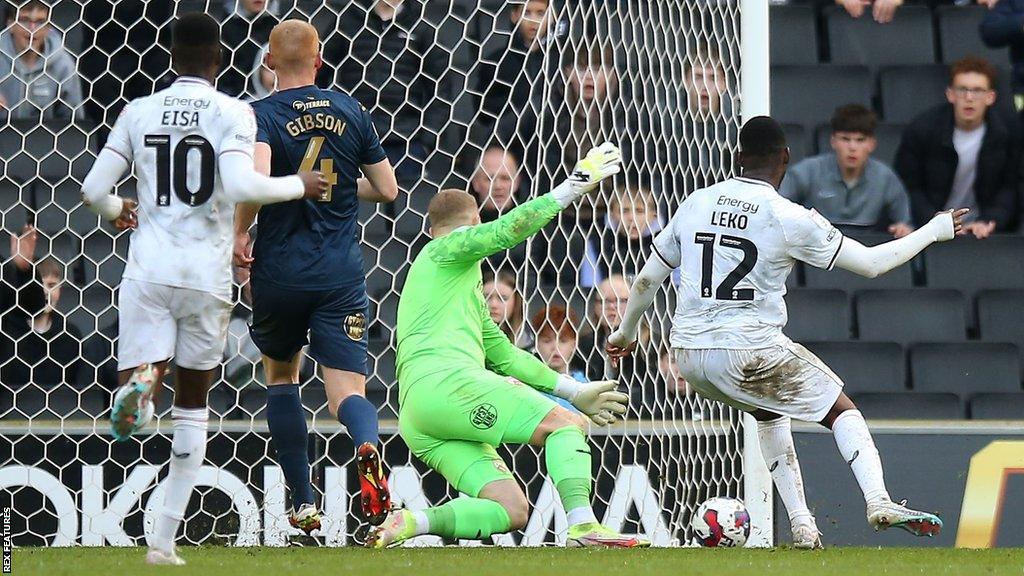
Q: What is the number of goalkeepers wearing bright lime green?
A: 1